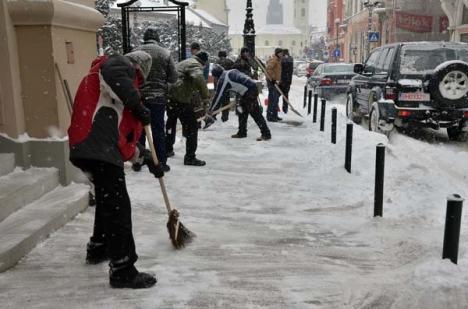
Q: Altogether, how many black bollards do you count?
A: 8